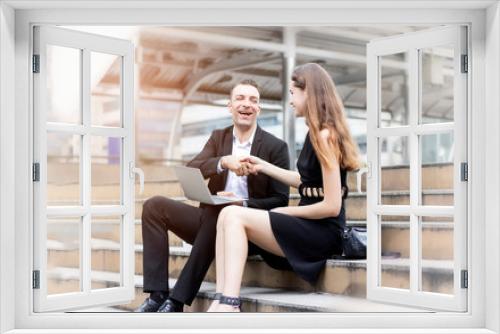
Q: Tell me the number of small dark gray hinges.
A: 6